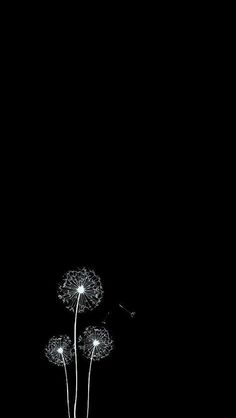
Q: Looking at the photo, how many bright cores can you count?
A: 3